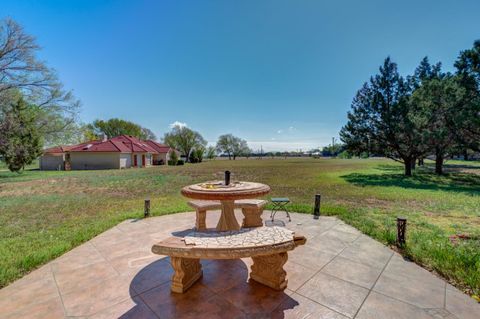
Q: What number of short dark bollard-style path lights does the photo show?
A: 3